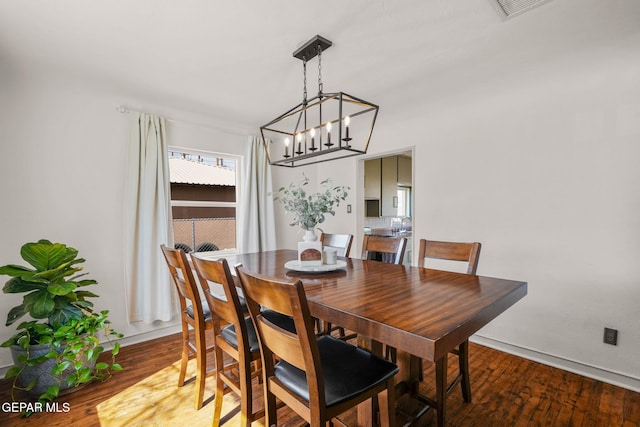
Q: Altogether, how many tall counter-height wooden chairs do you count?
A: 6